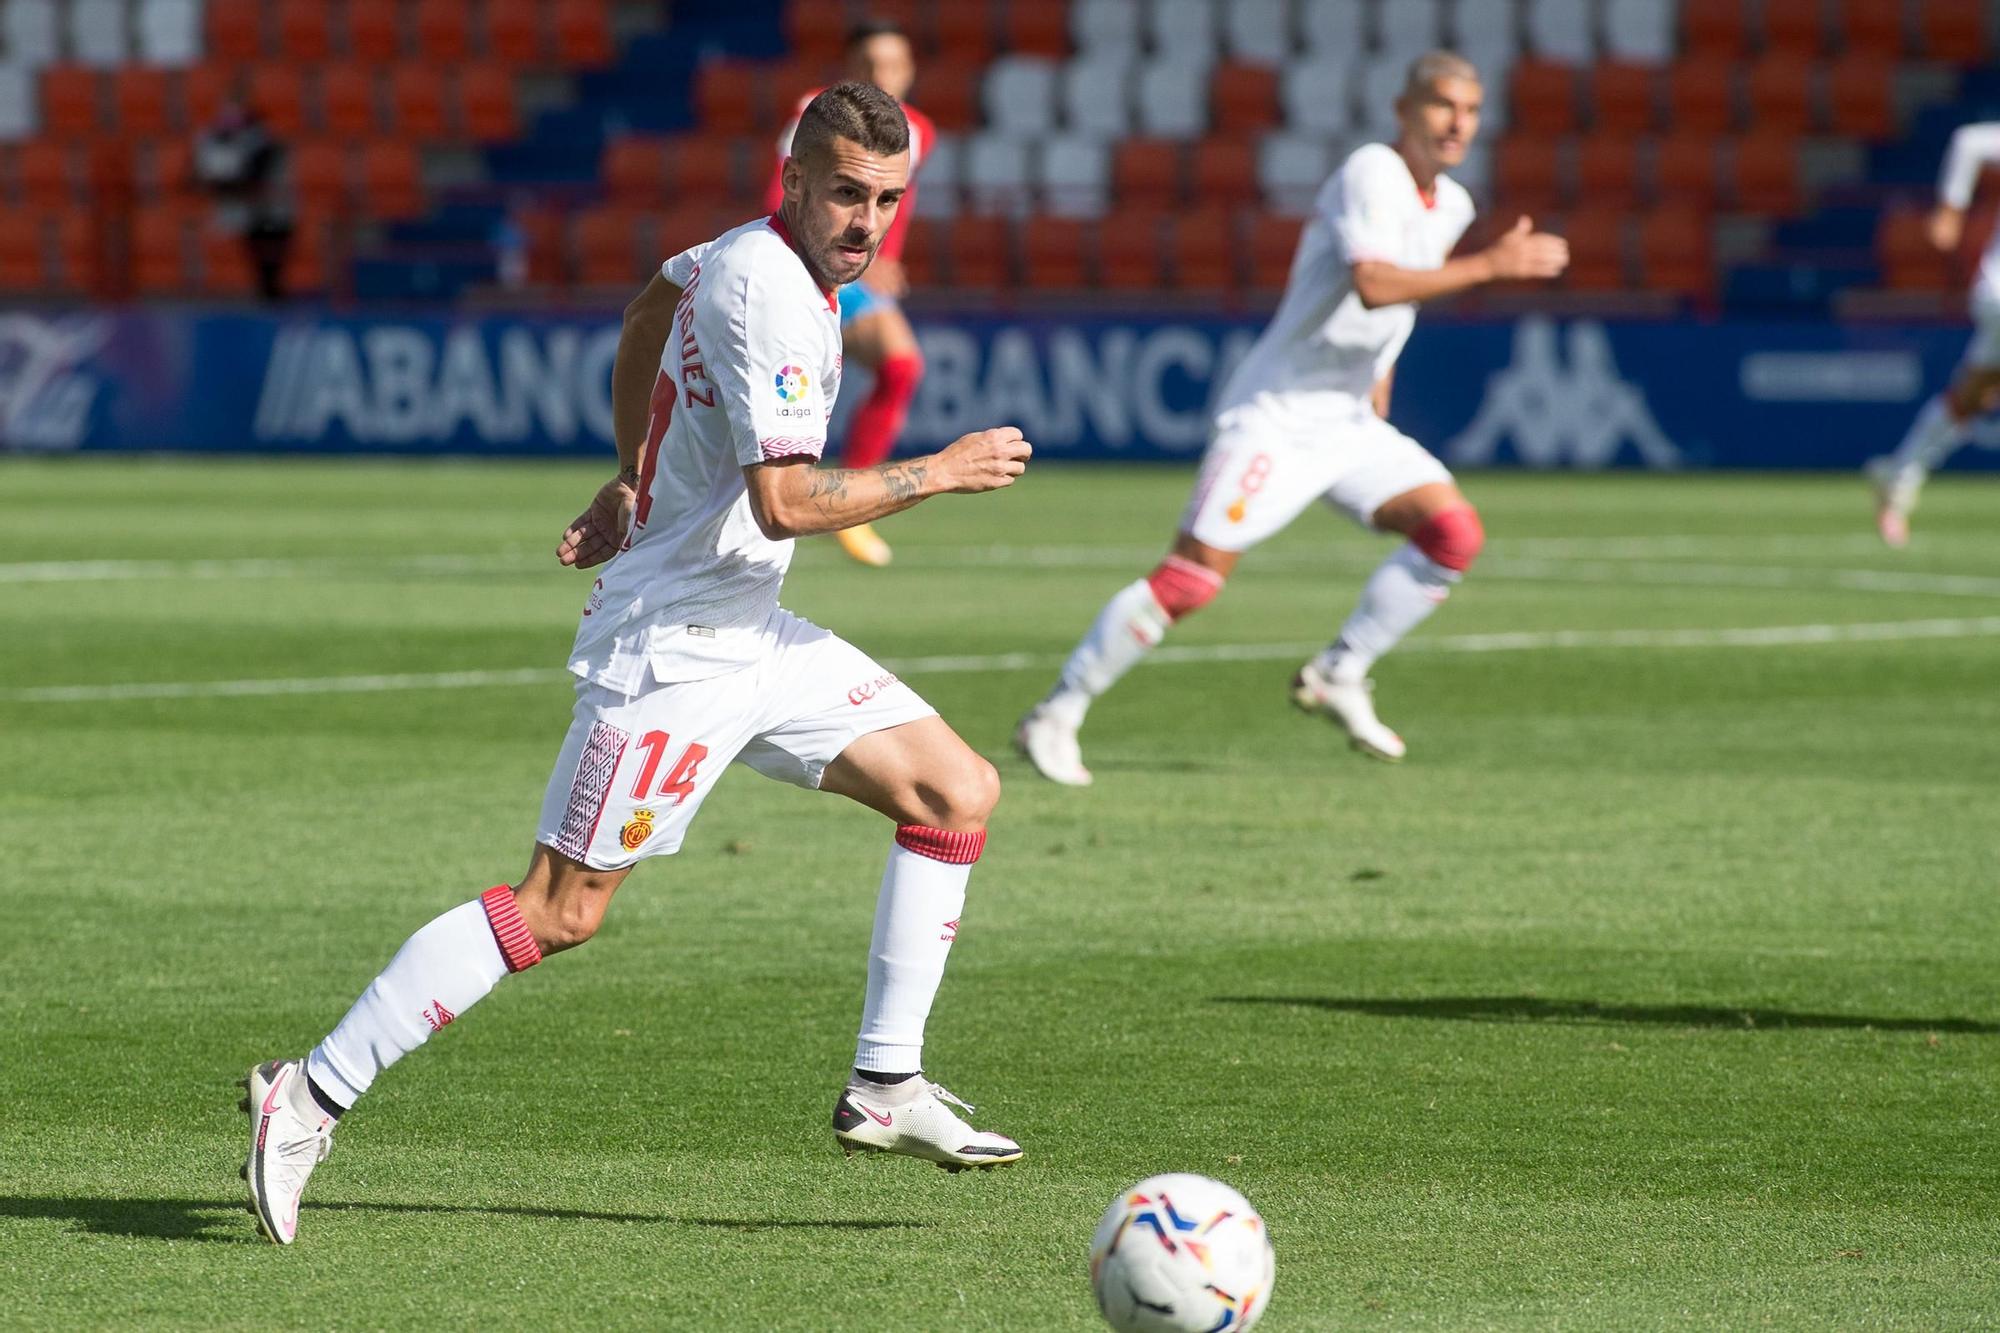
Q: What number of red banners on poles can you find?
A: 0